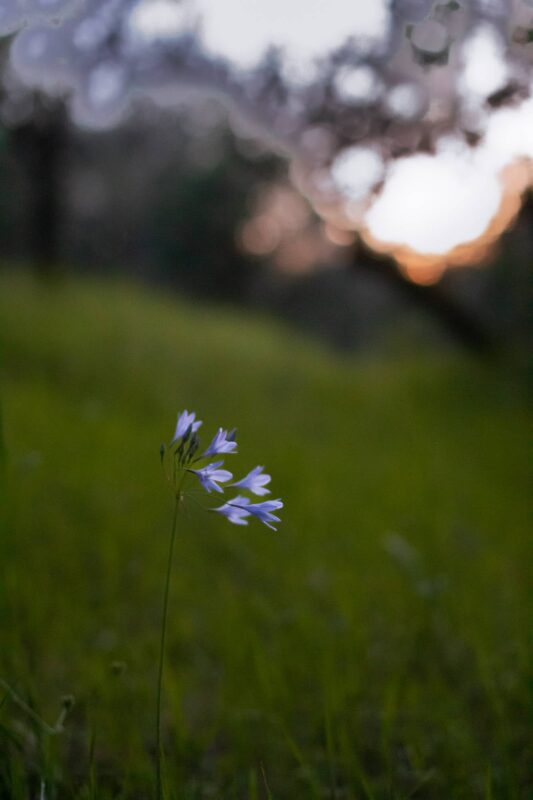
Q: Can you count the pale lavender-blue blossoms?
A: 6